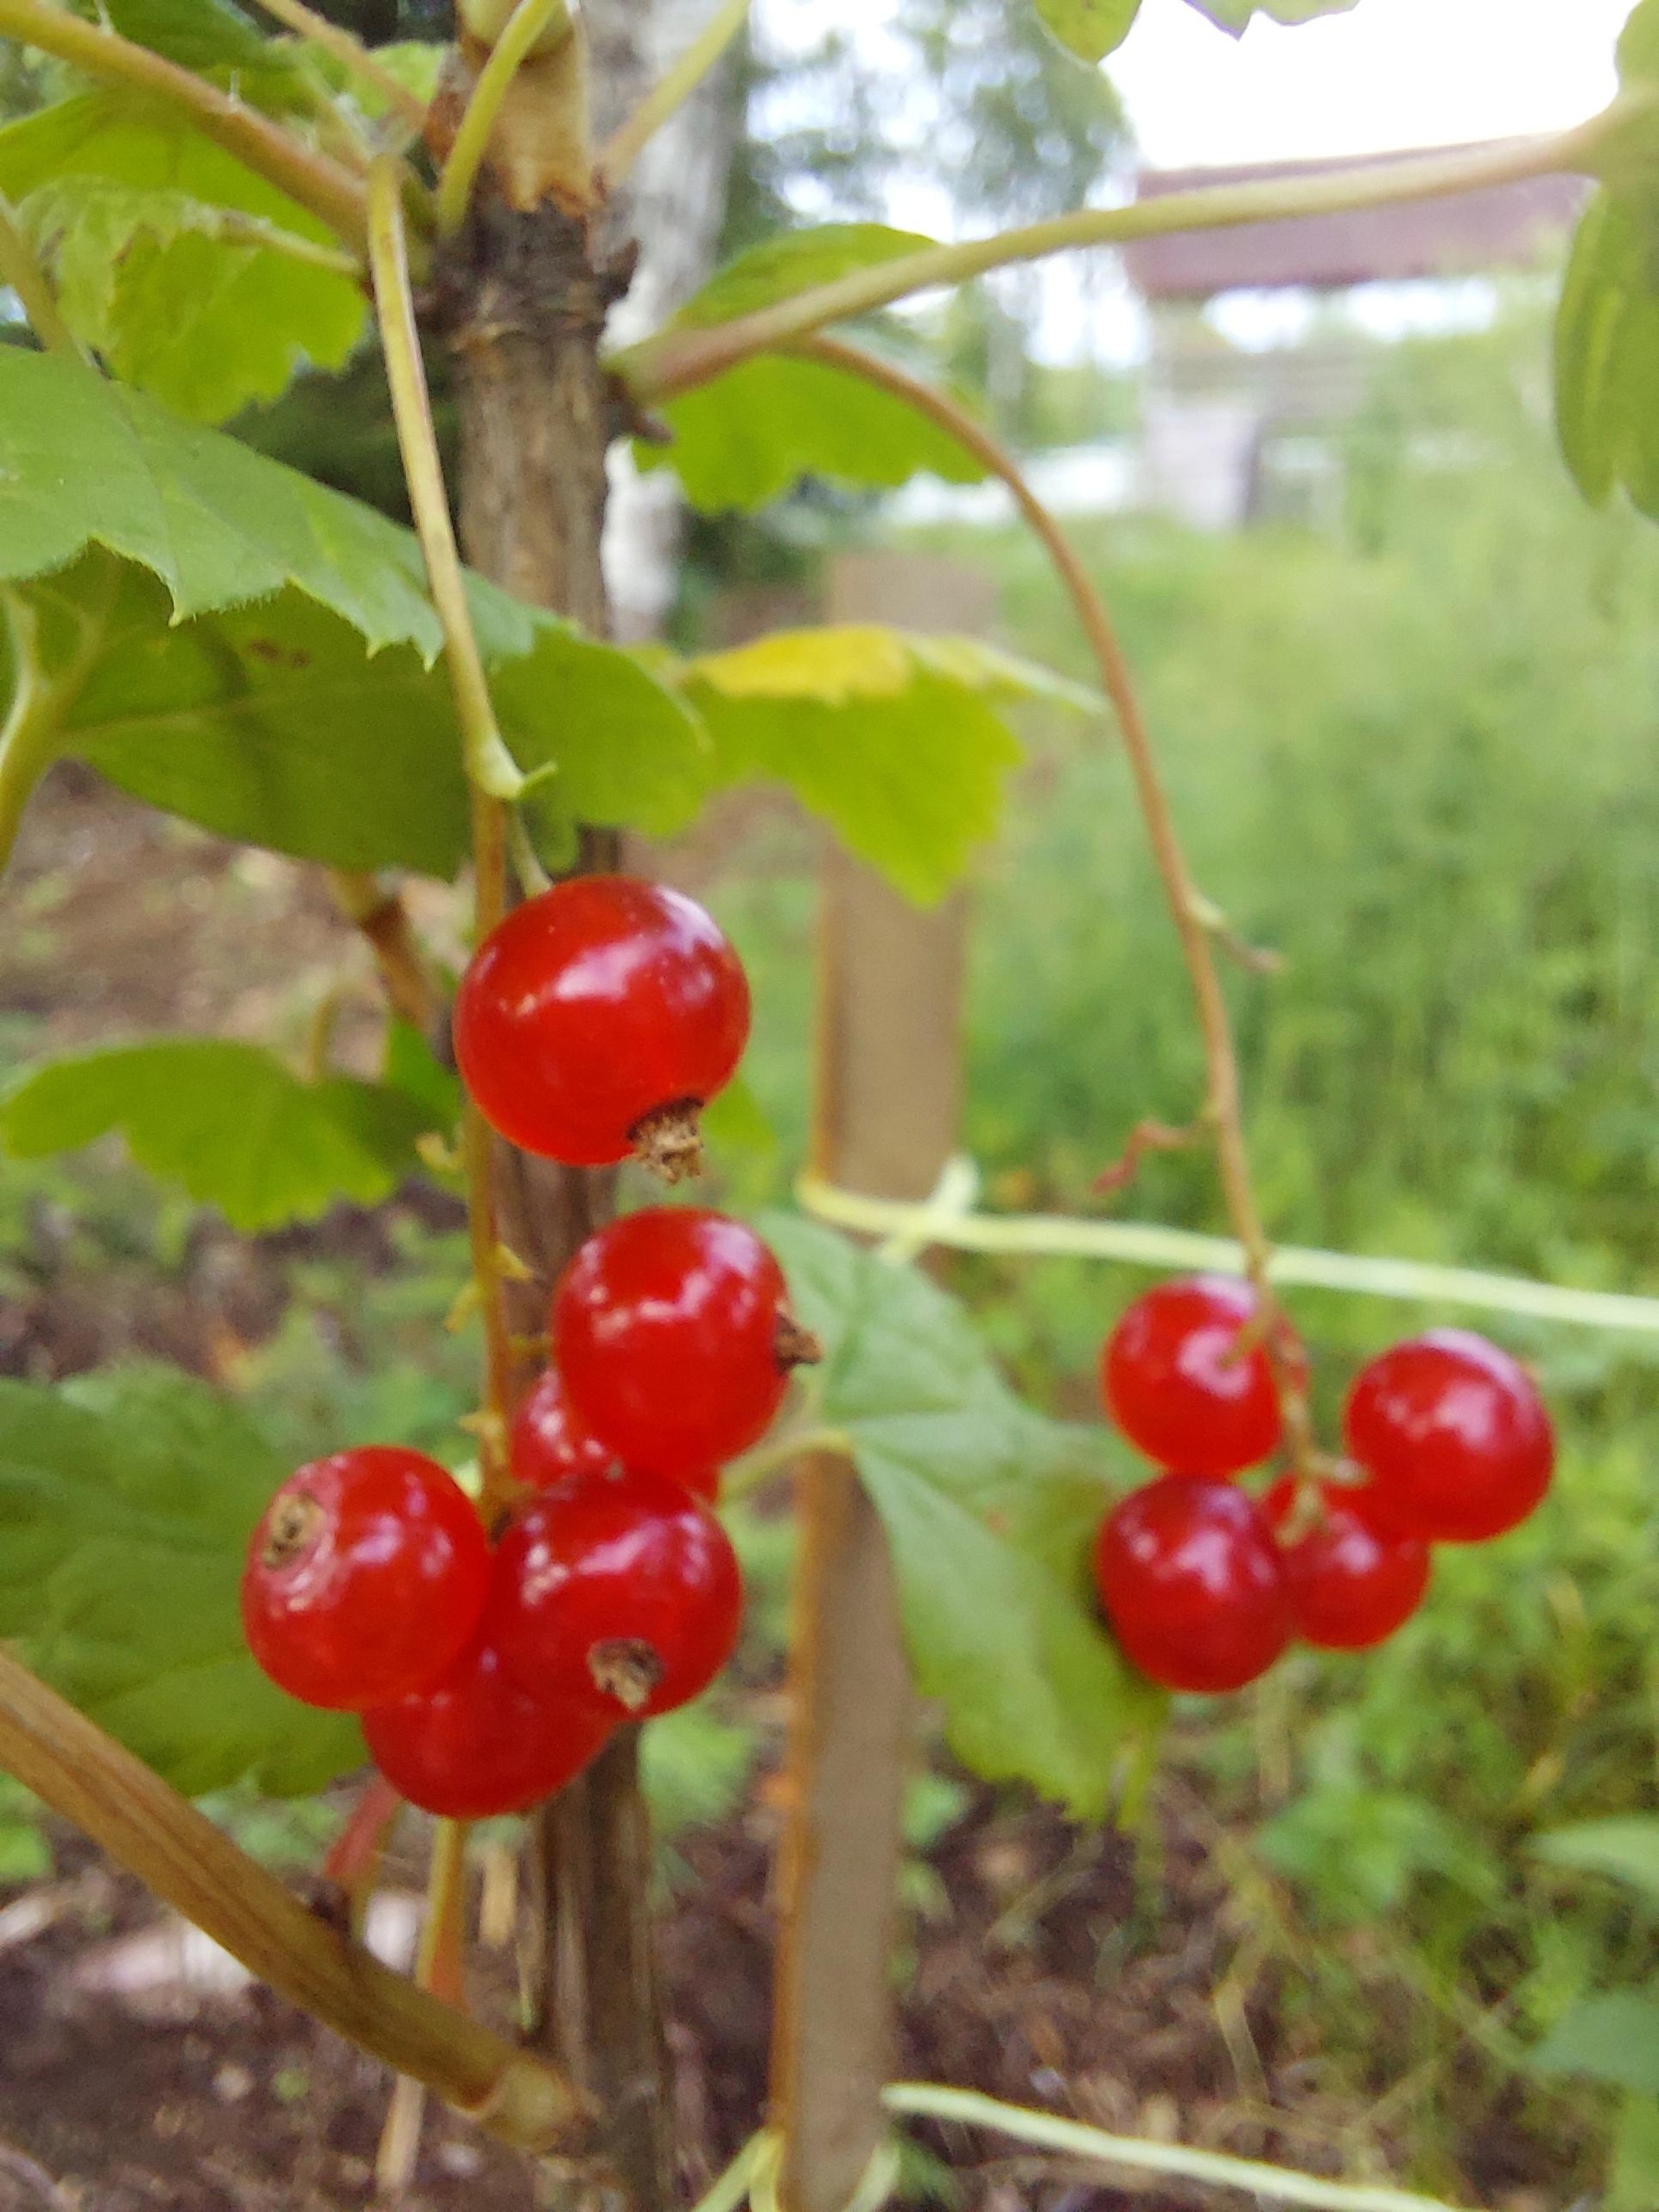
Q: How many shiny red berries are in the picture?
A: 10